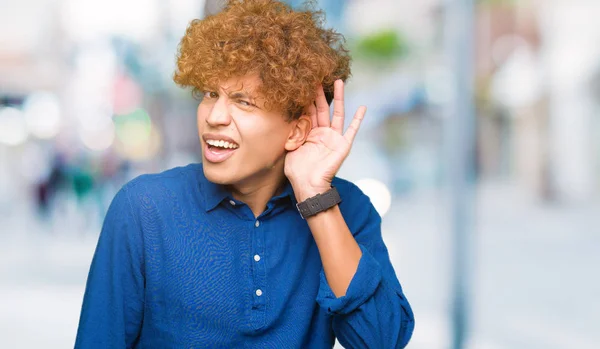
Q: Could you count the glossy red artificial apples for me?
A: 0